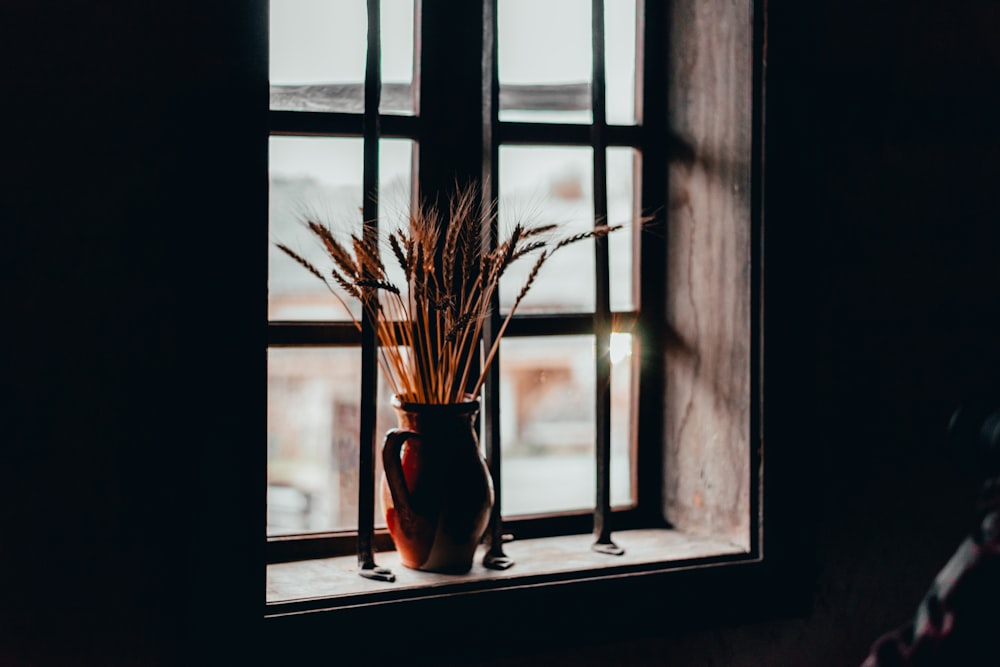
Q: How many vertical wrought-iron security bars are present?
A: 3